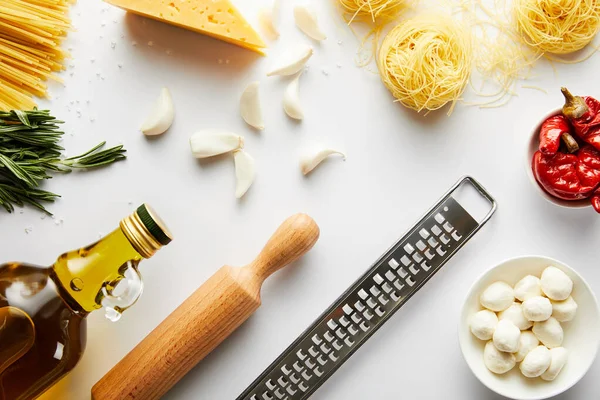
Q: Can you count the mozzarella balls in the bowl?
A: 13